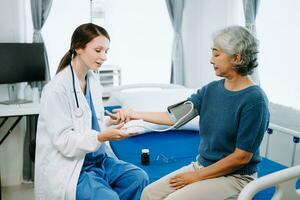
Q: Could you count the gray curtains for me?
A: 3